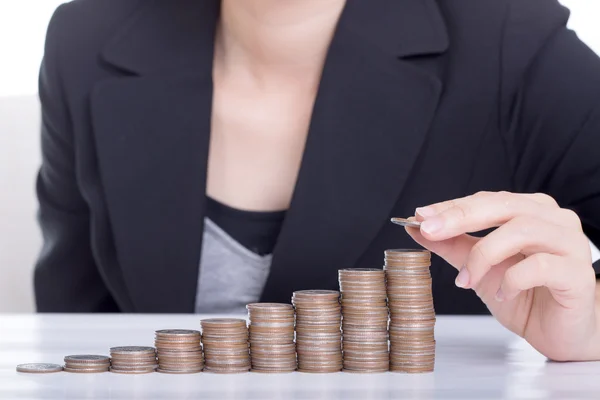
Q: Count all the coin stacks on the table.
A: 9